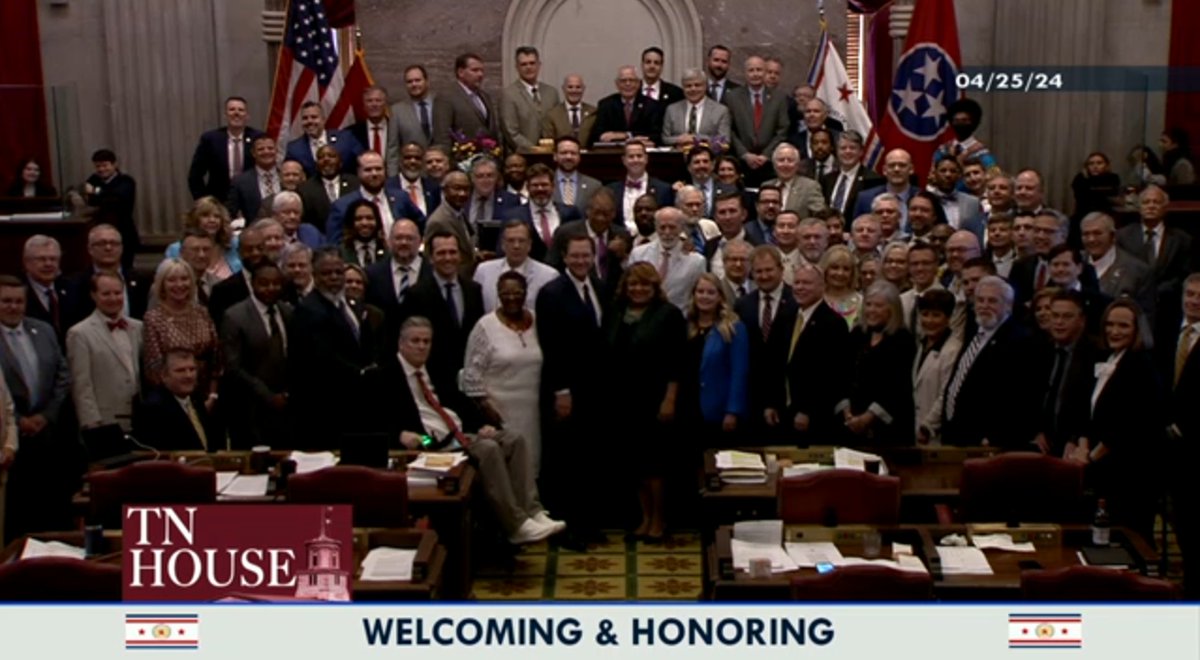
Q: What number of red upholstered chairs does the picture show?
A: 7